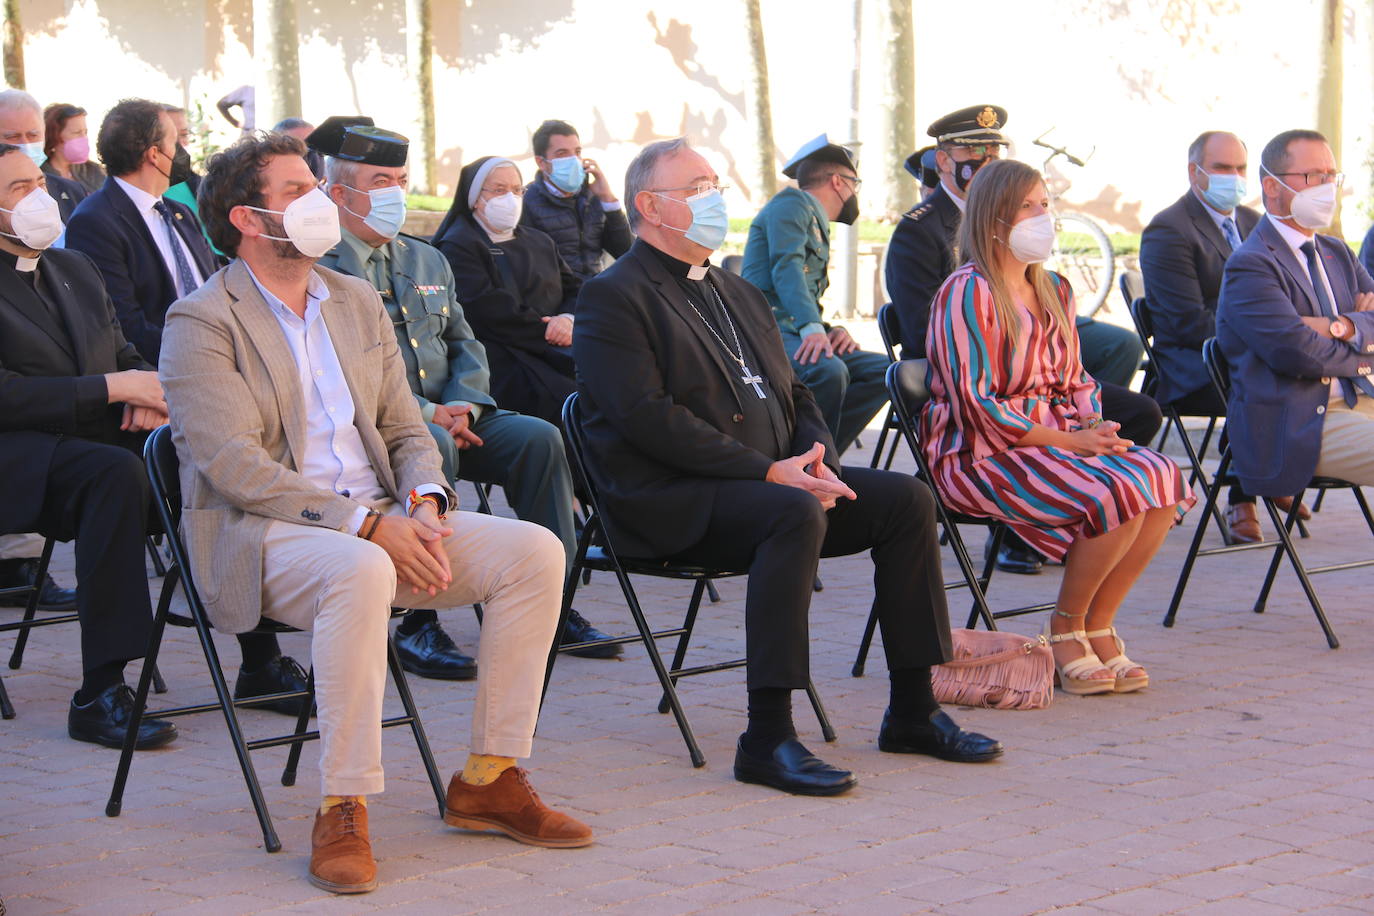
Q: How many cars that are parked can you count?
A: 0